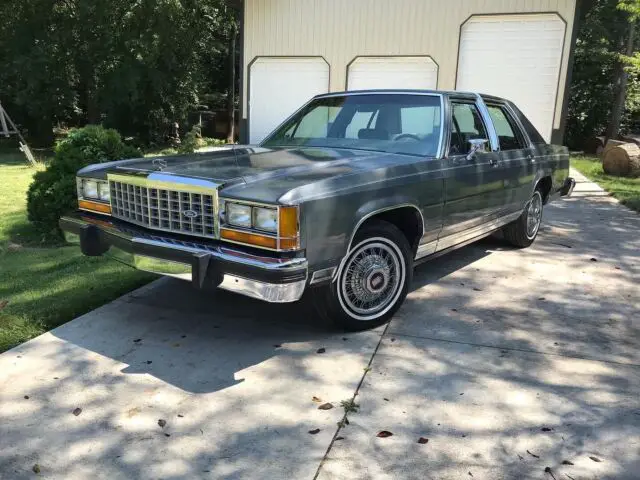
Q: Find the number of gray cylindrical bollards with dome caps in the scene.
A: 0